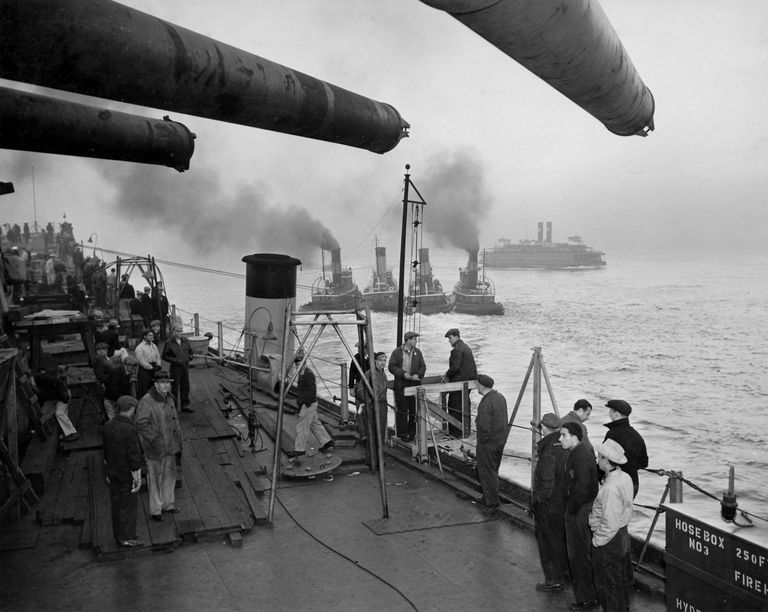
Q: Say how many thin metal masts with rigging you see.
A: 1